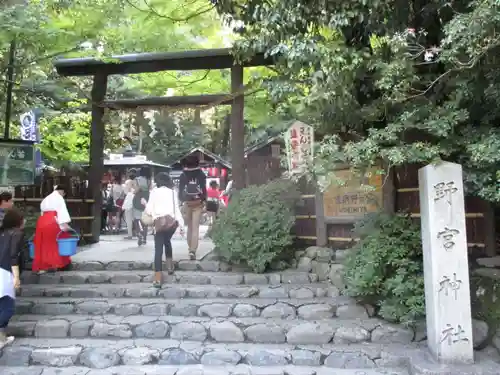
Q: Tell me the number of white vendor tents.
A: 1